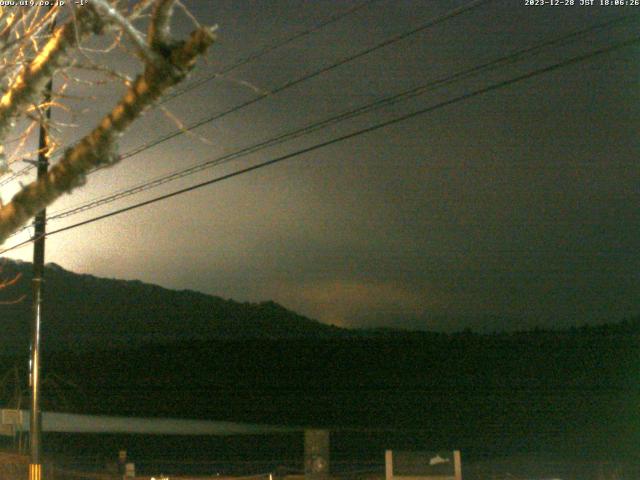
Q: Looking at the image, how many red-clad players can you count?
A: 0